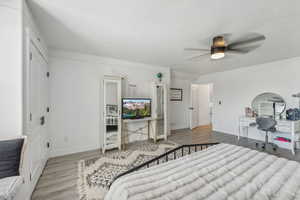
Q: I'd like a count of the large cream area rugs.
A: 1